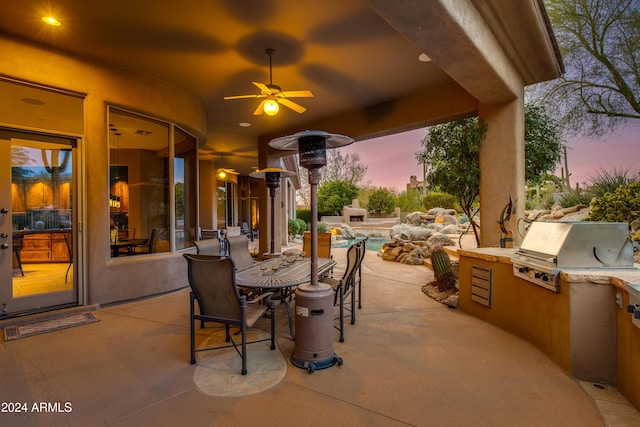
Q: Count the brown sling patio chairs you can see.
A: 6